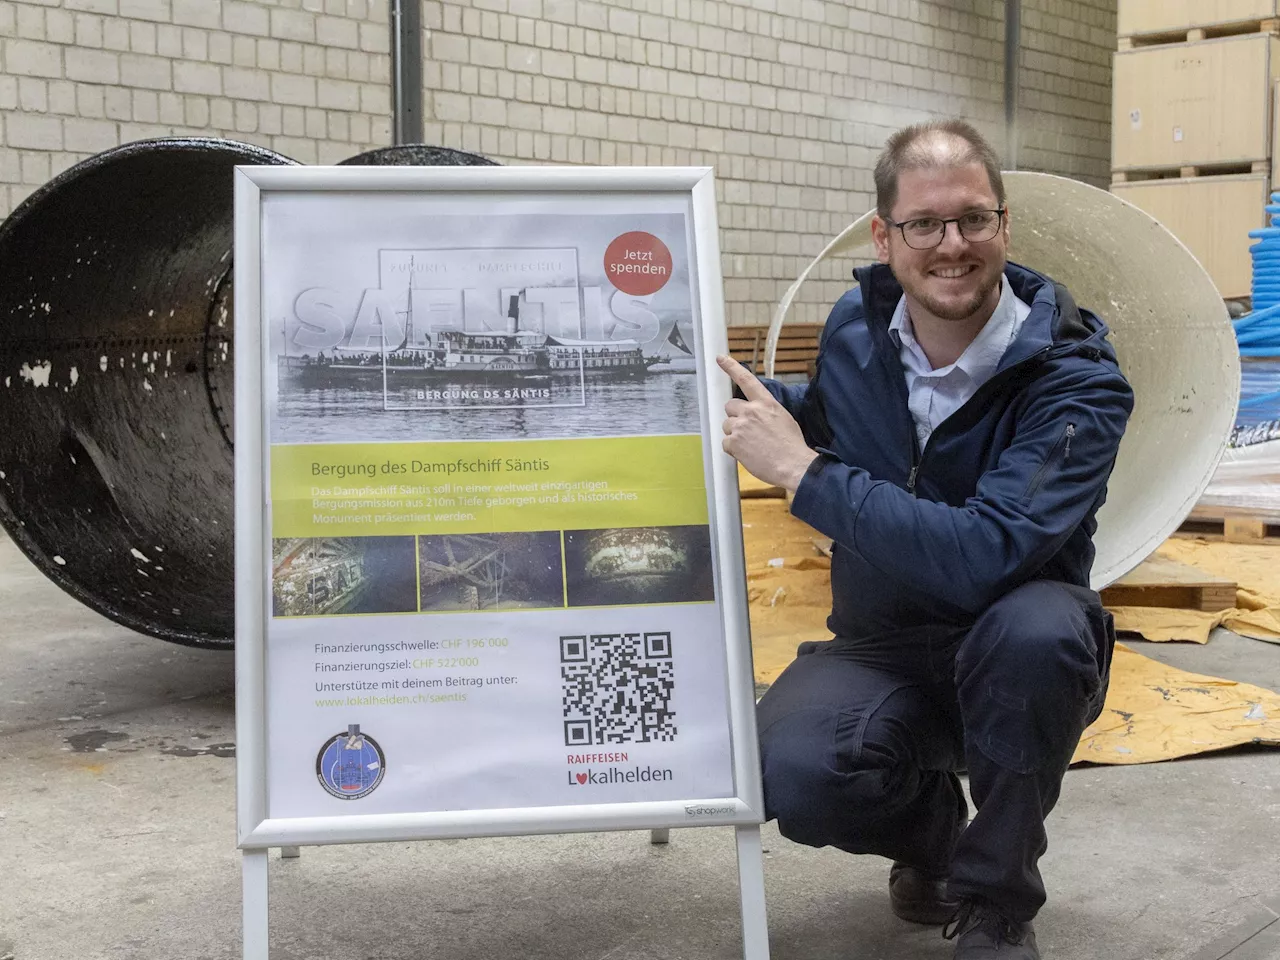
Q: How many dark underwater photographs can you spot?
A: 3